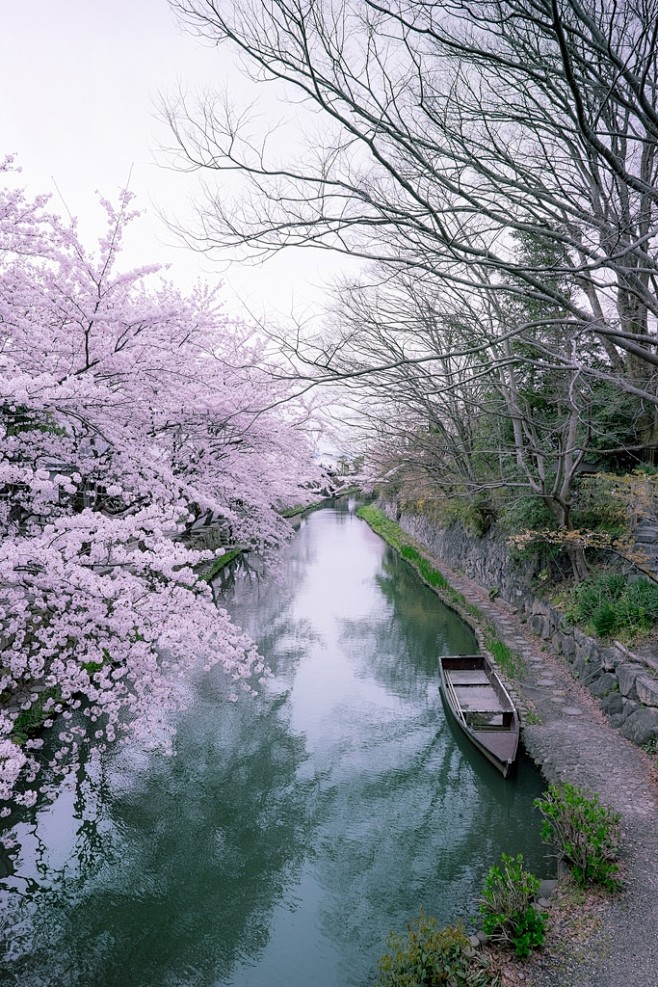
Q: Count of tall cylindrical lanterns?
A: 0